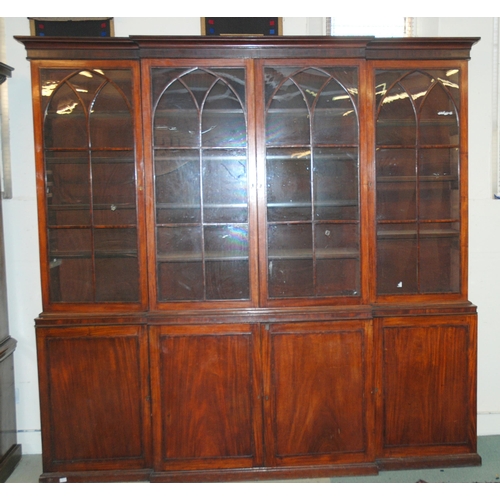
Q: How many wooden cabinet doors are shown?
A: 4